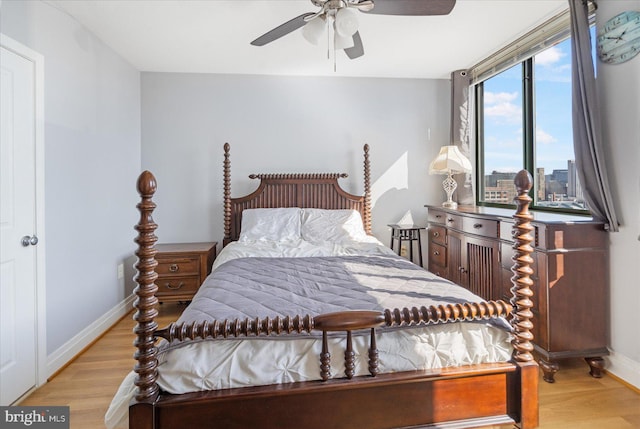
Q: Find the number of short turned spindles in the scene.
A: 3